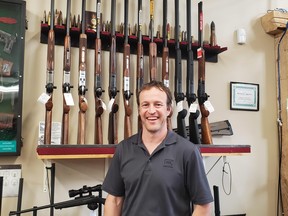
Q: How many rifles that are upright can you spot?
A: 12